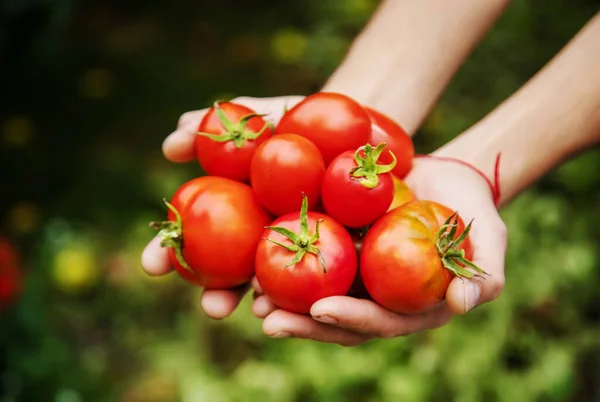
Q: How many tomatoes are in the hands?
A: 9